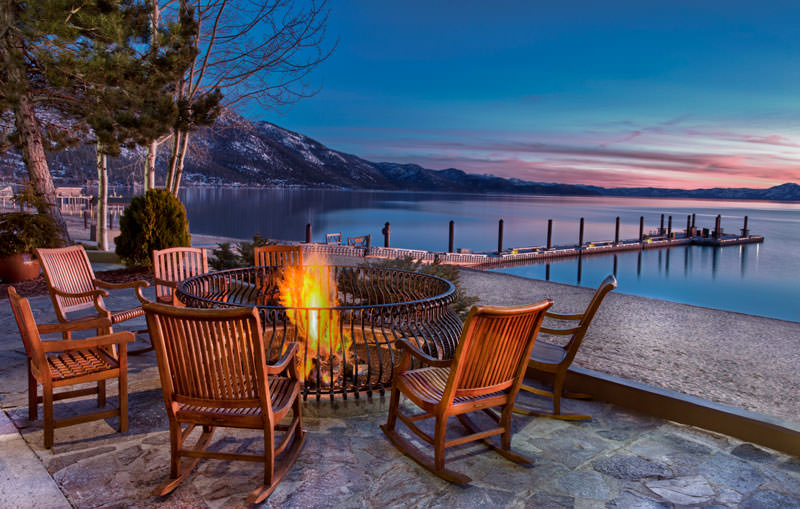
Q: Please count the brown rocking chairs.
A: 4